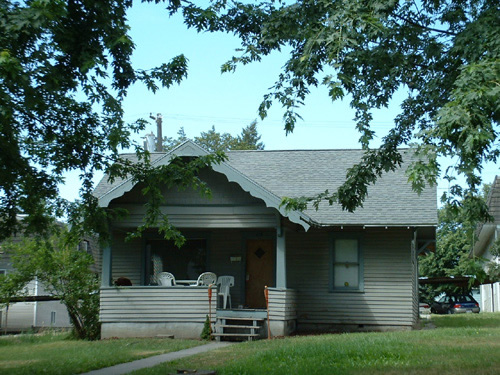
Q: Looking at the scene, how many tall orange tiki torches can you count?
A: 2